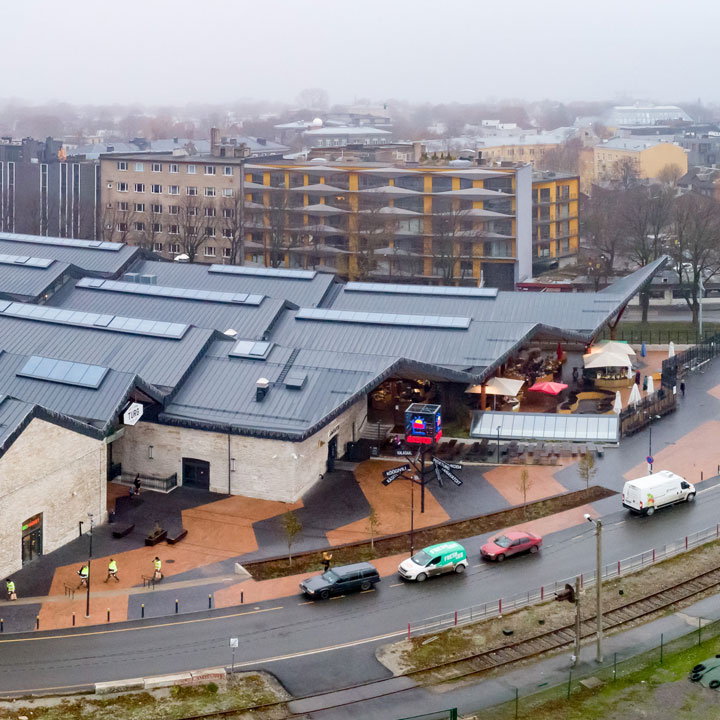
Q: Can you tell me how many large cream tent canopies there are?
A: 3